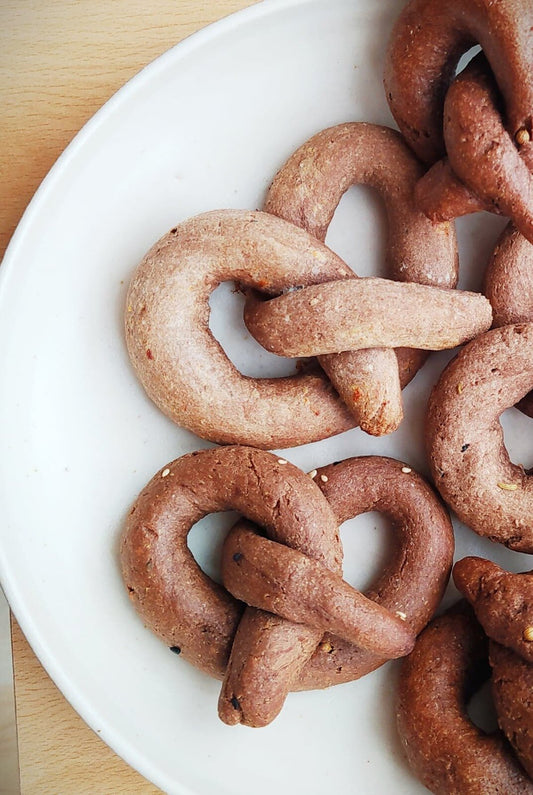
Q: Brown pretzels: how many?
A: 5